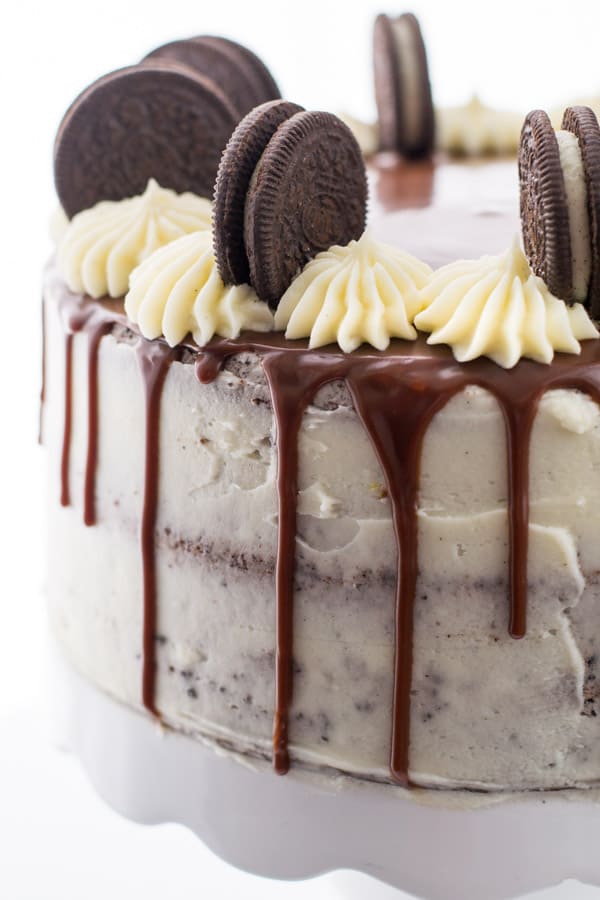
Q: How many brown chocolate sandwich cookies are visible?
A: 5